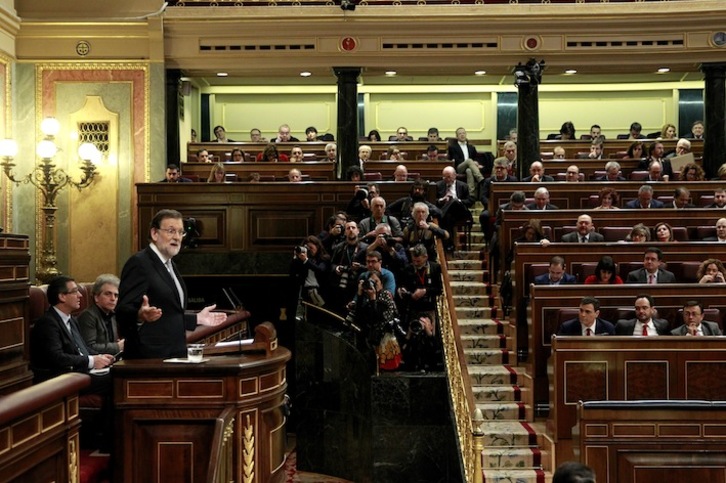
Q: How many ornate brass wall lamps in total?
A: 1